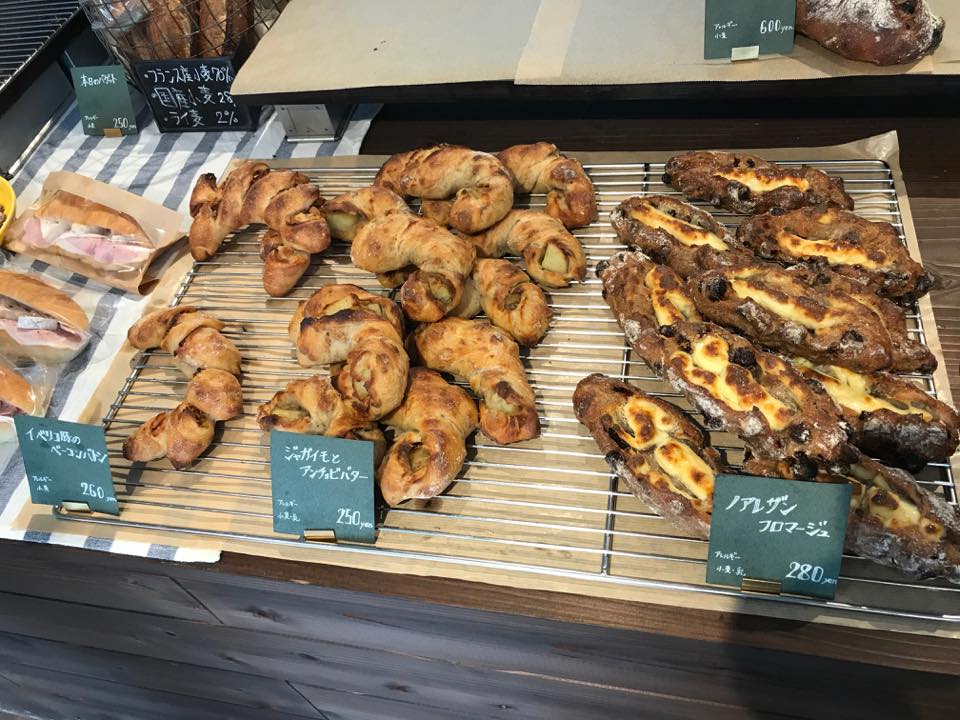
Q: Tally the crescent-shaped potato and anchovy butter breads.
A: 11